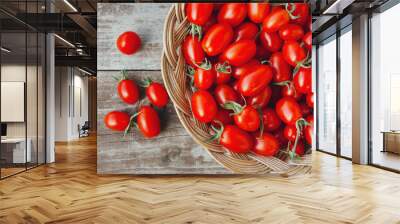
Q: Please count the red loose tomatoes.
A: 5